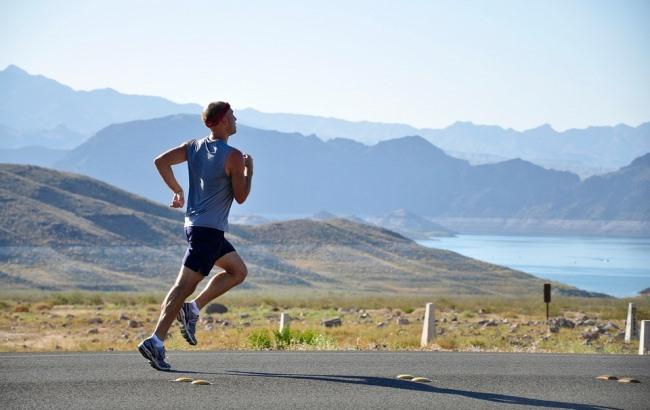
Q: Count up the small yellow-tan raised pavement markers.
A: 6